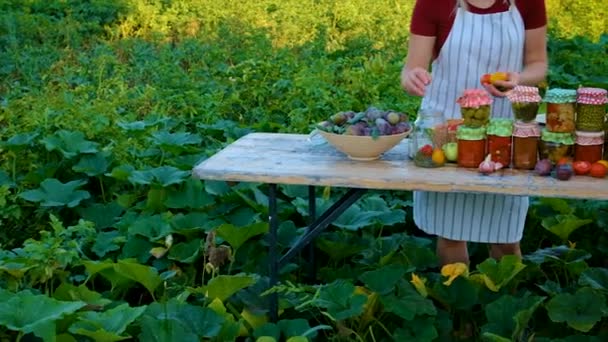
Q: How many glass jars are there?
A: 11